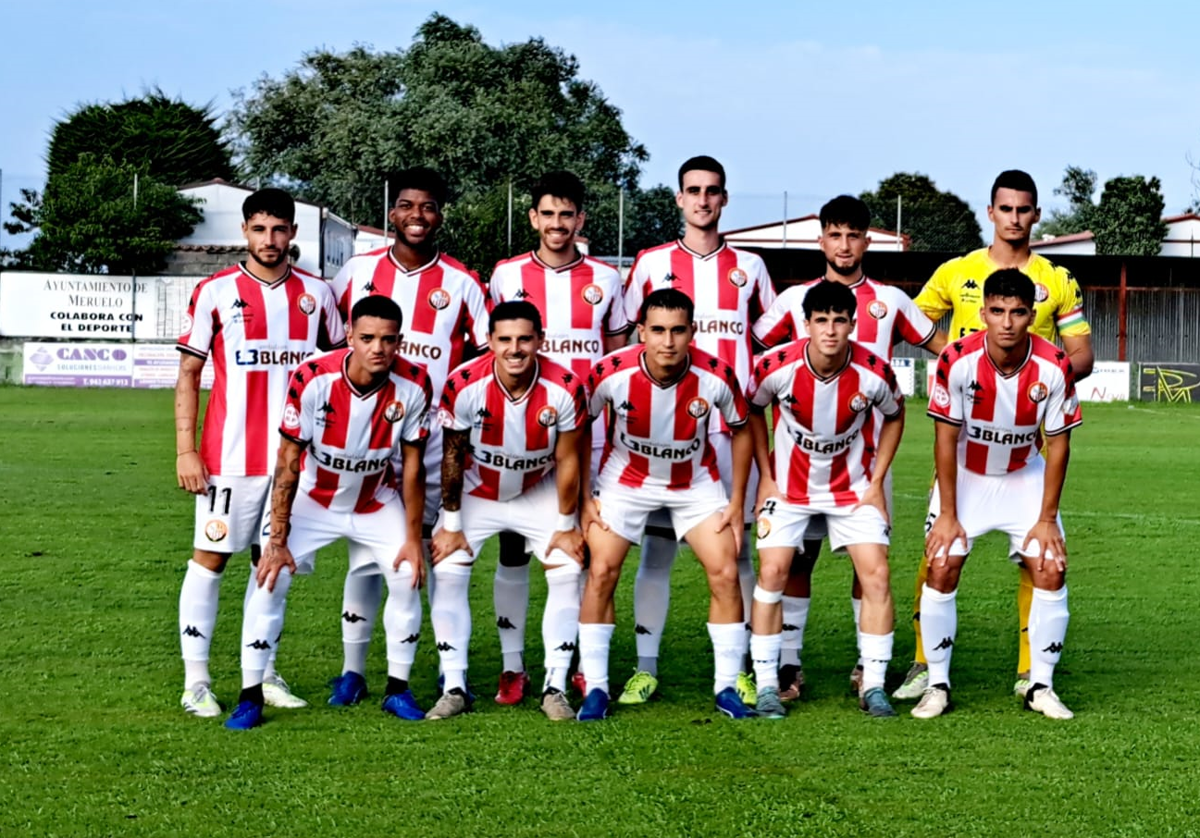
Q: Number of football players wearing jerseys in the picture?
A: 11